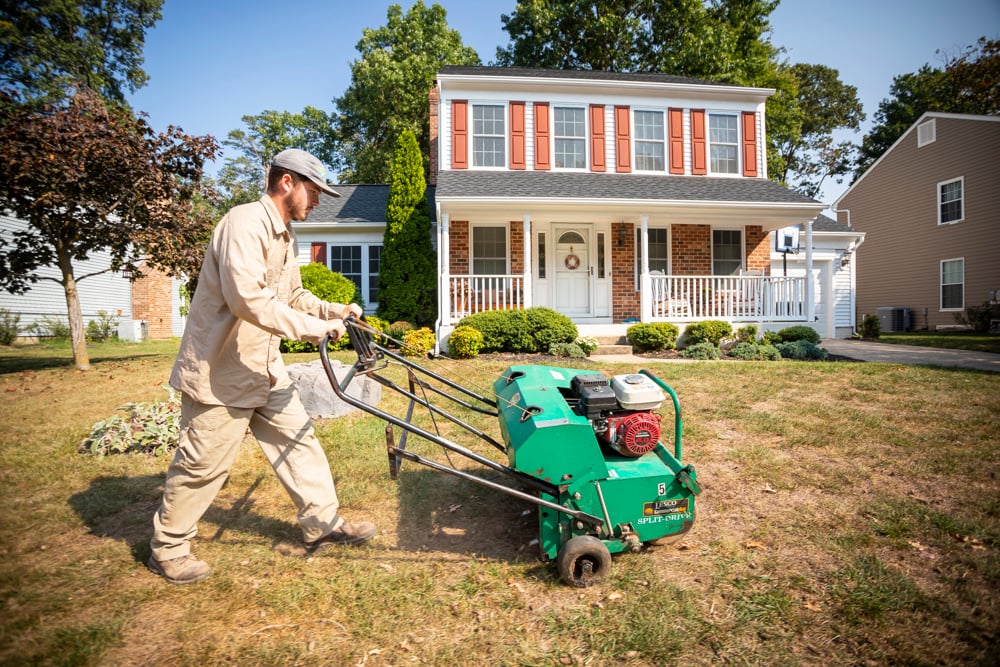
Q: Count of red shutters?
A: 9